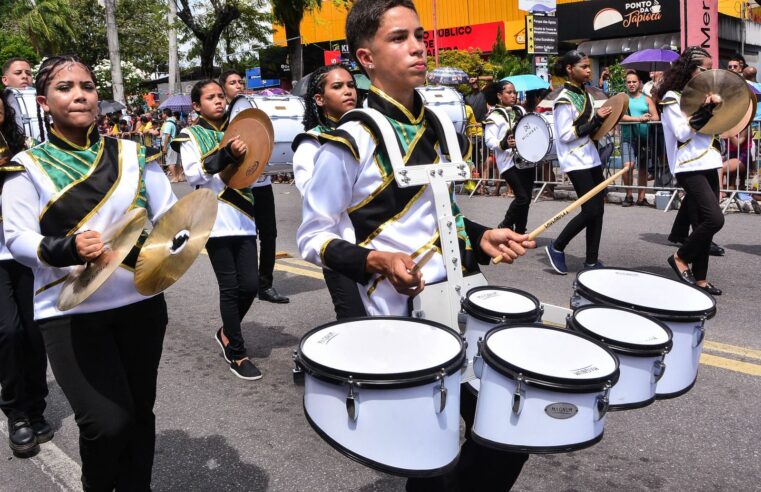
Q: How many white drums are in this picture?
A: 9